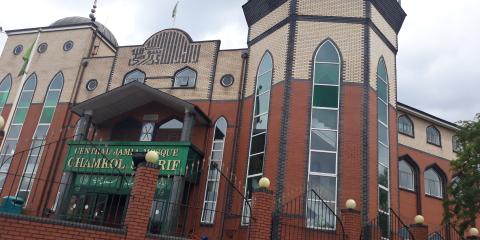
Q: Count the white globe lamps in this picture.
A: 6